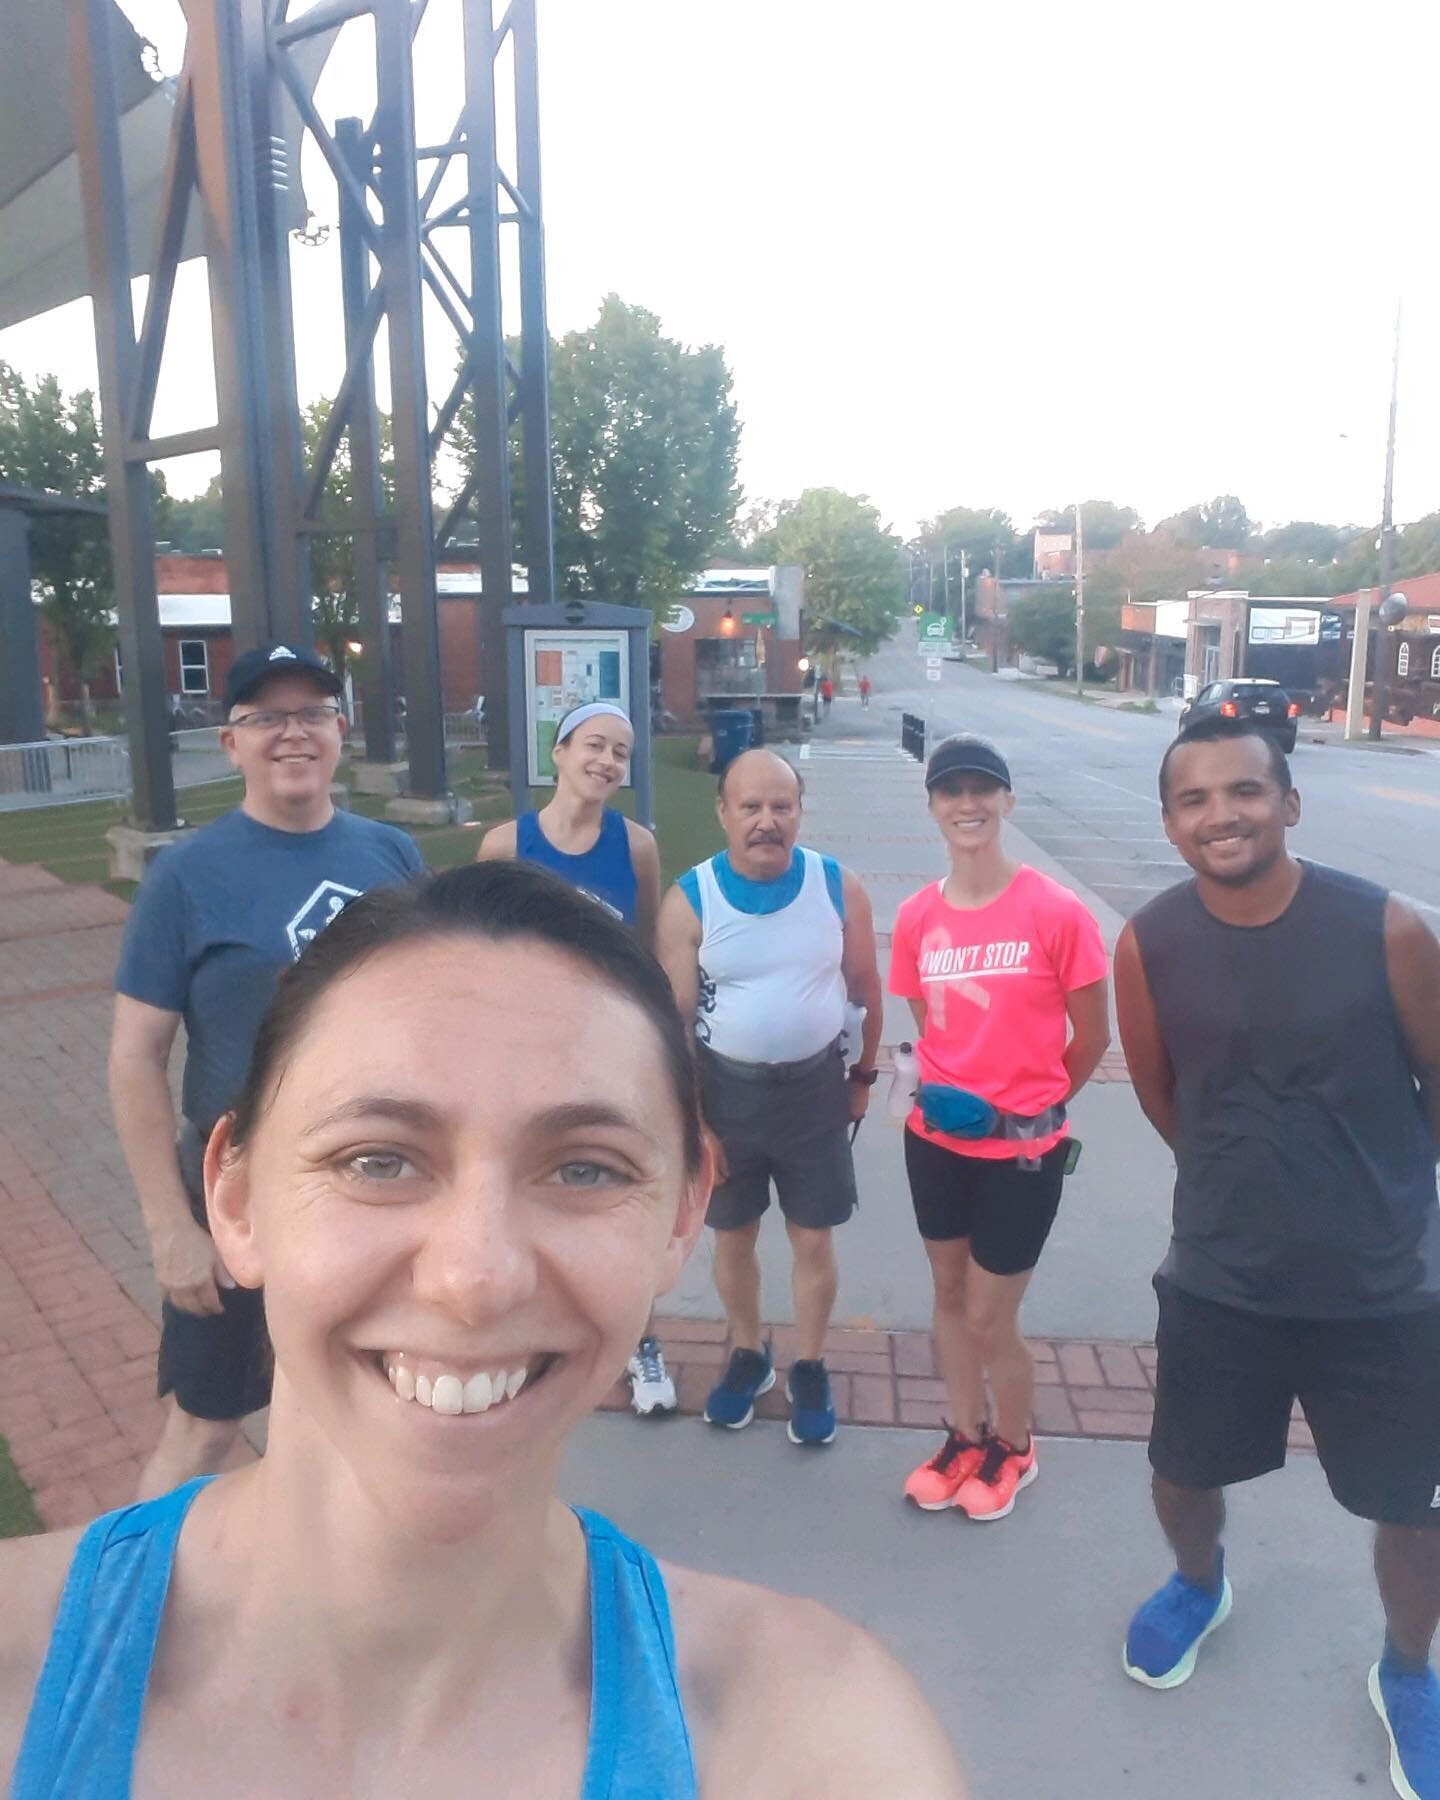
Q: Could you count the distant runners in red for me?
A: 2